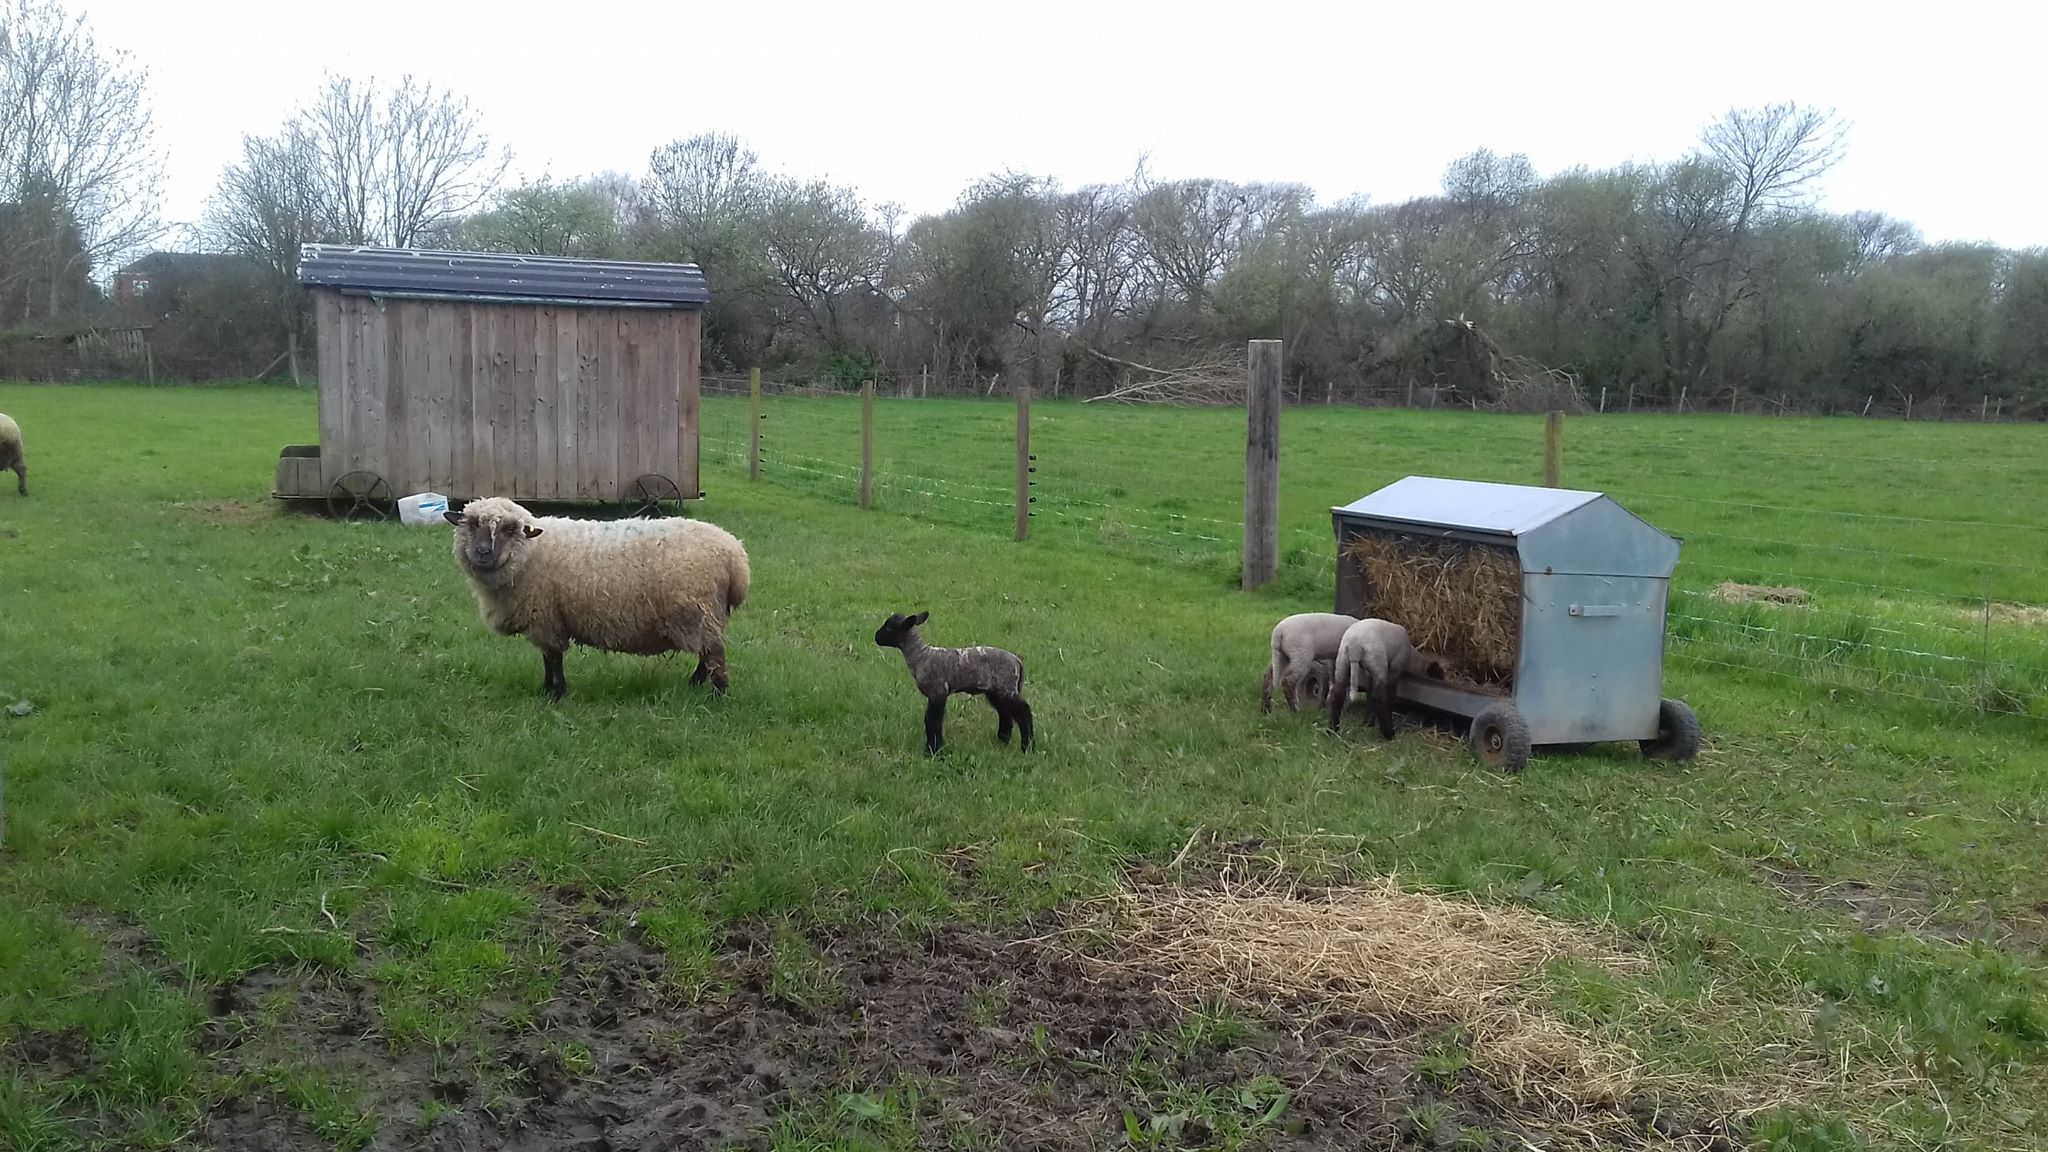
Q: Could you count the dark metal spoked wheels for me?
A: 2